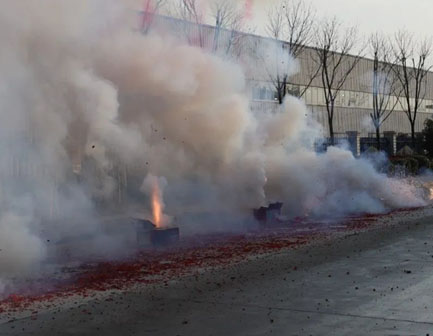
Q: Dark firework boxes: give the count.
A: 2